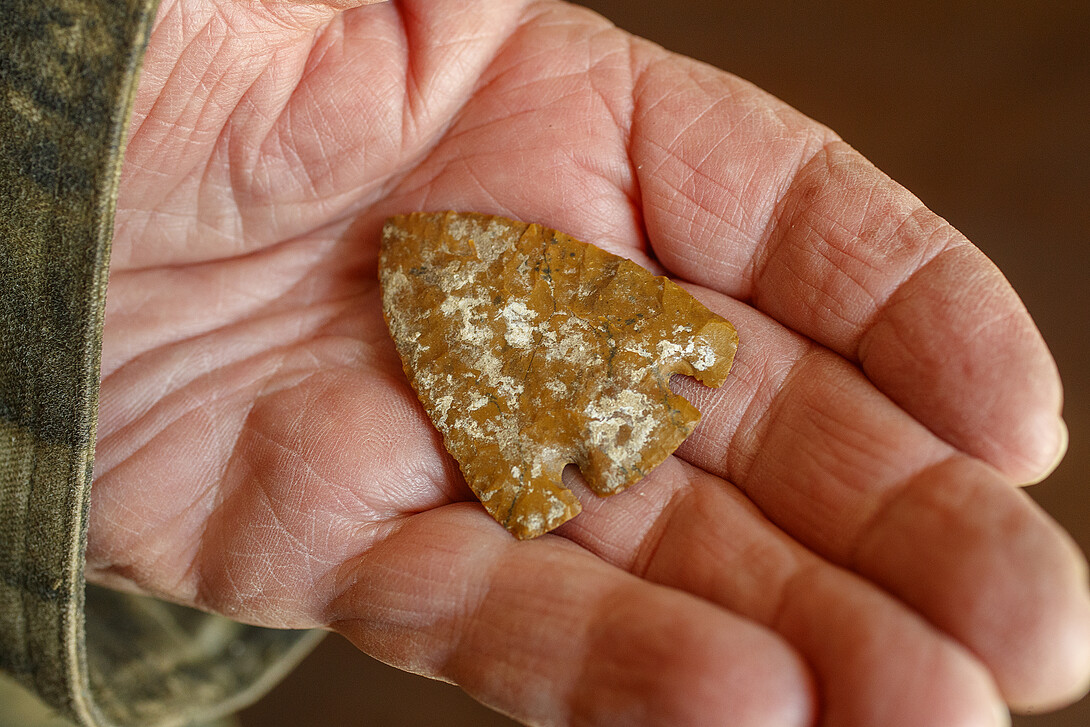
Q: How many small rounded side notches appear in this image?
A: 2